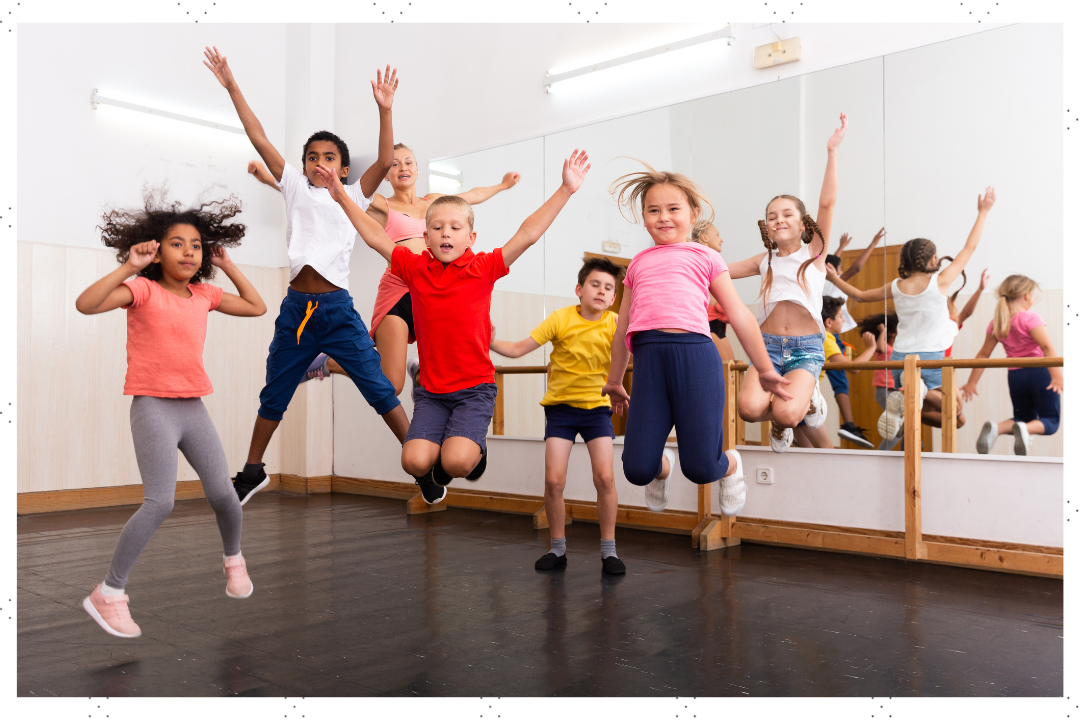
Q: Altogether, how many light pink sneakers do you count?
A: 2